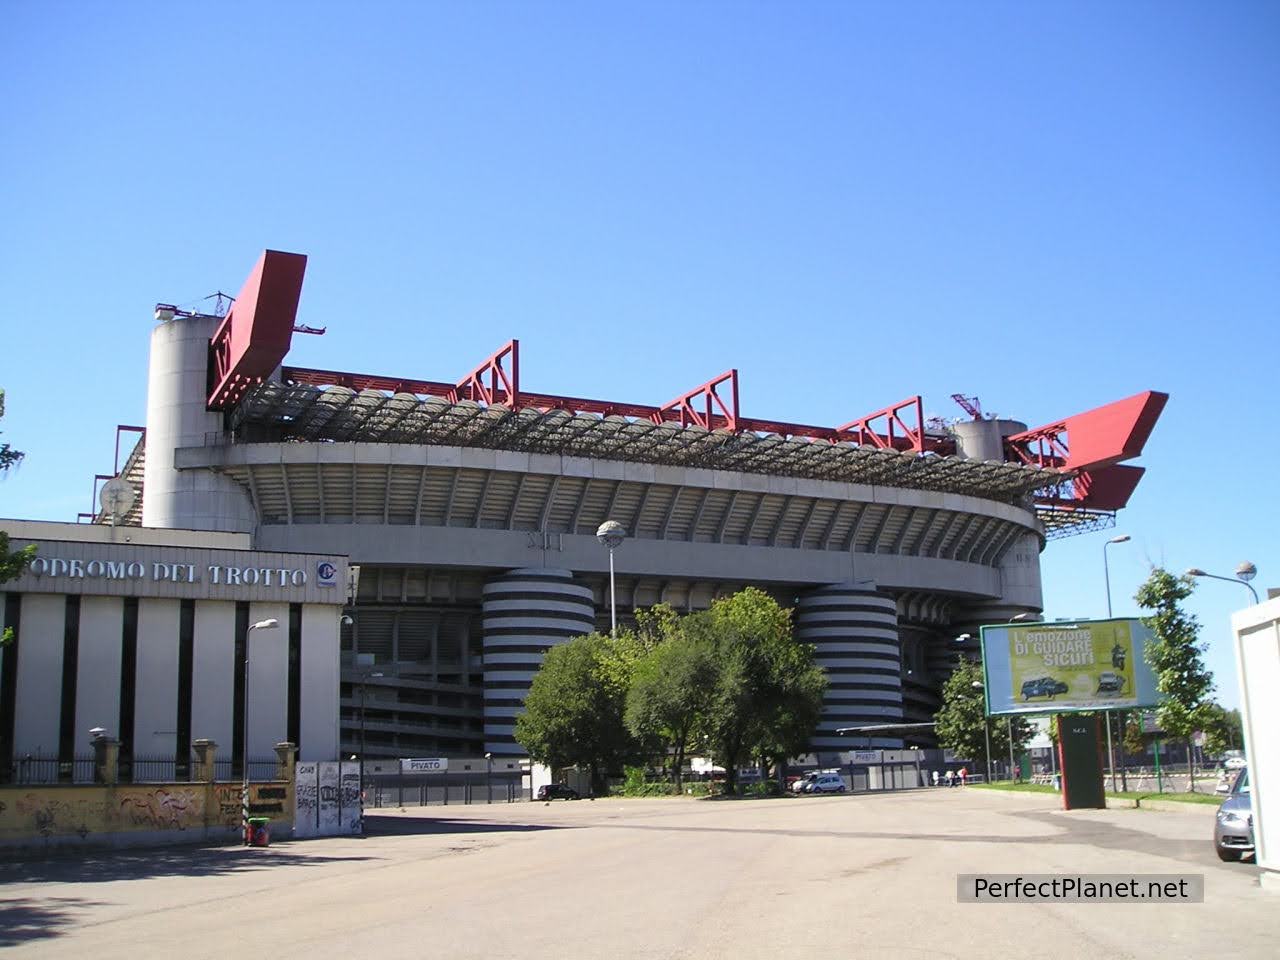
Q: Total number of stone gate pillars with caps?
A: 3